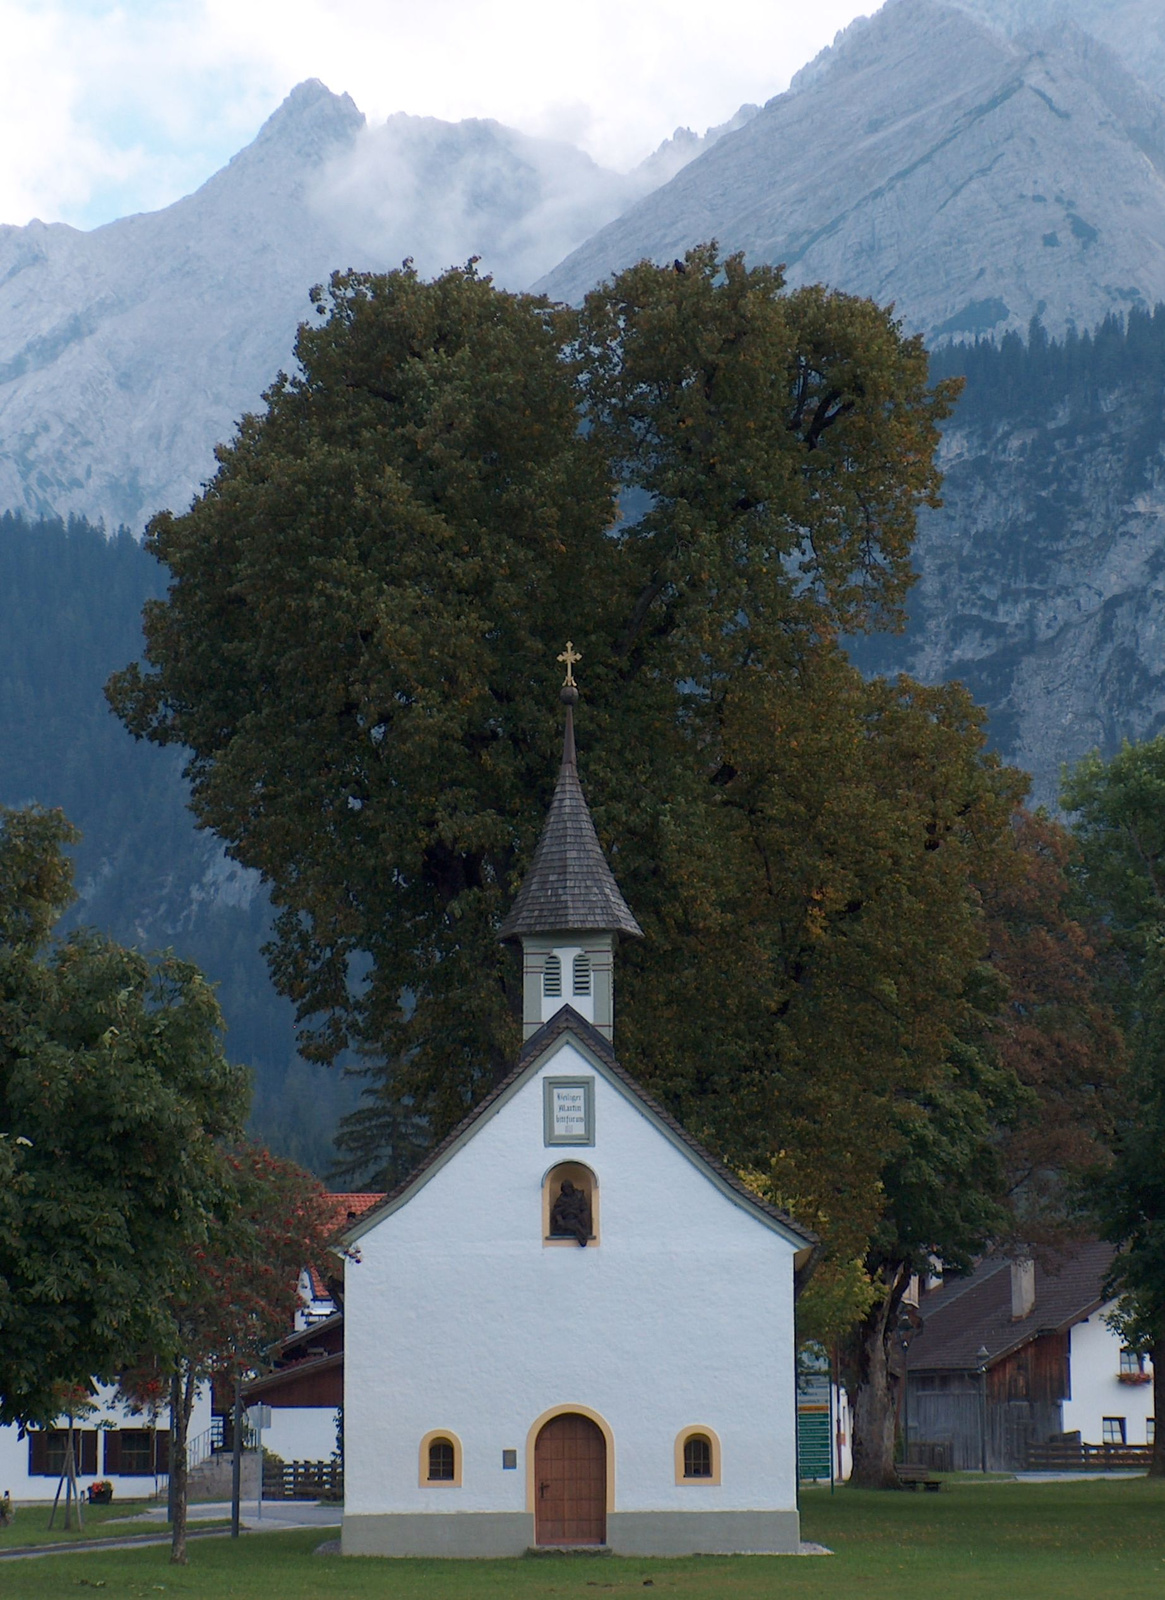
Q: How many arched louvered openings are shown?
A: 2